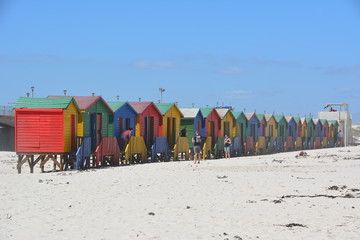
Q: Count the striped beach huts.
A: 0